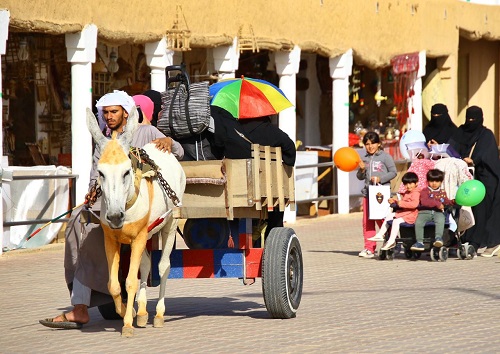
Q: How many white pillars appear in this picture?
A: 7